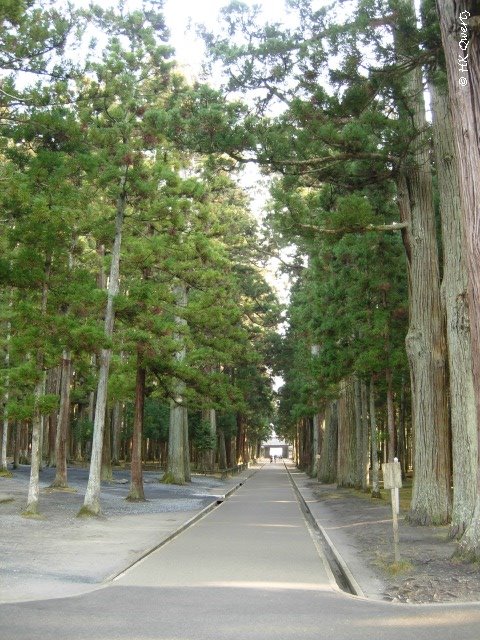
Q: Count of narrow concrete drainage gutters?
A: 2